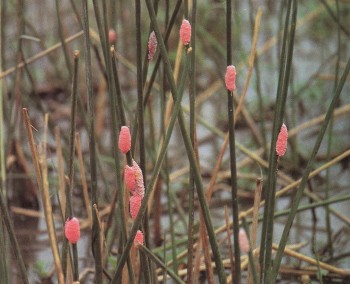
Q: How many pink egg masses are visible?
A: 12